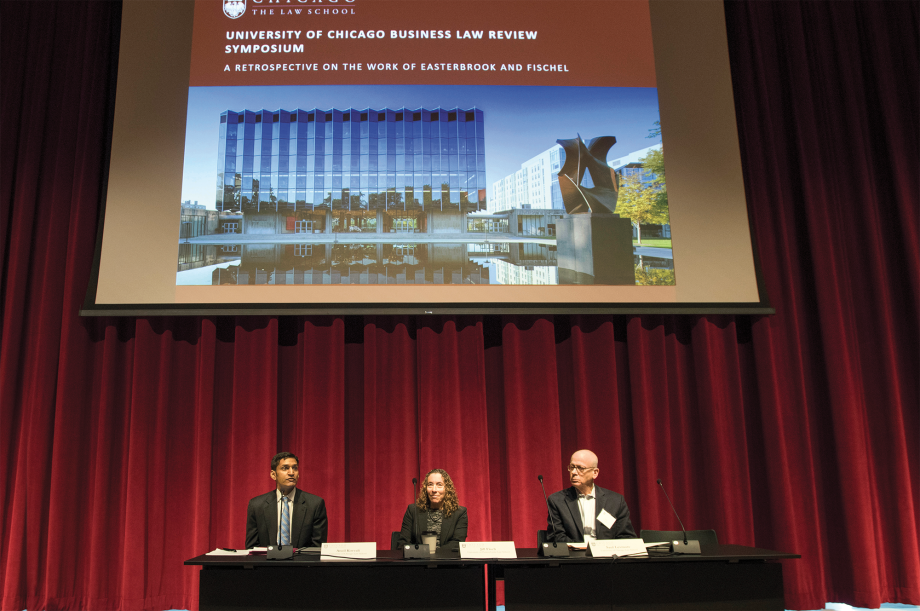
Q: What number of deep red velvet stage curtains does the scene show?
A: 1